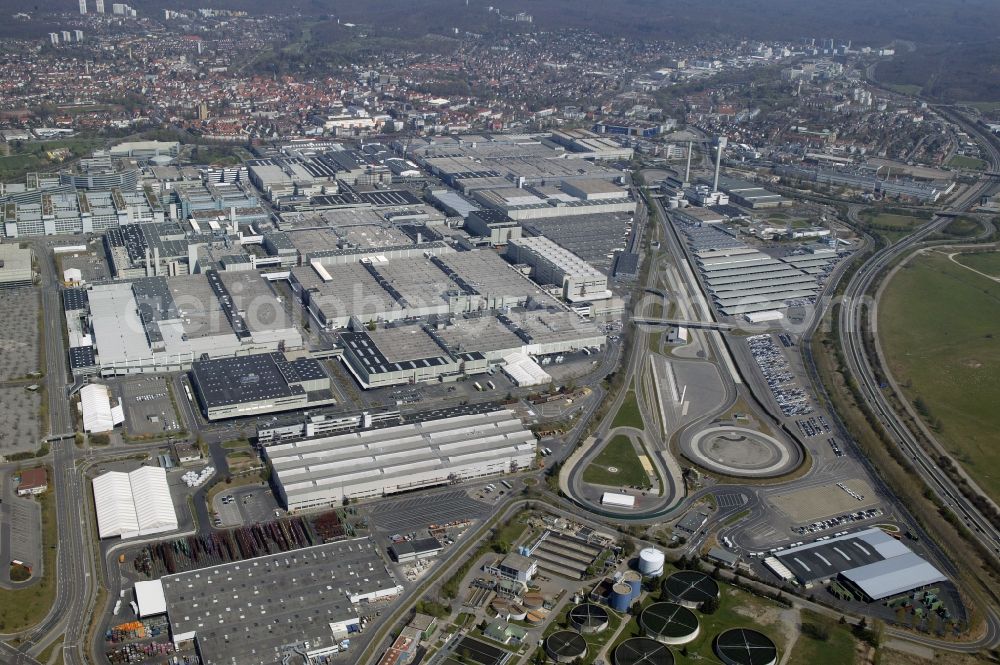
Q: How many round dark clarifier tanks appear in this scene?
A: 6